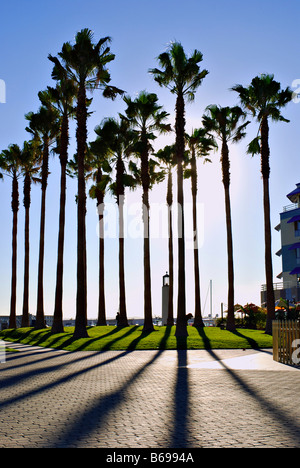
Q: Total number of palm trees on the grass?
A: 13